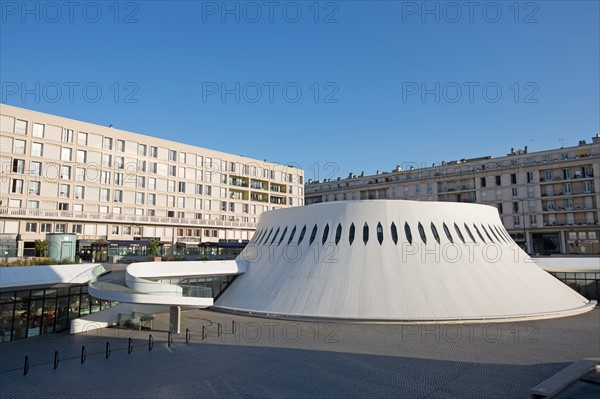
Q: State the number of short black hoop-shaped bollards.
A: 11